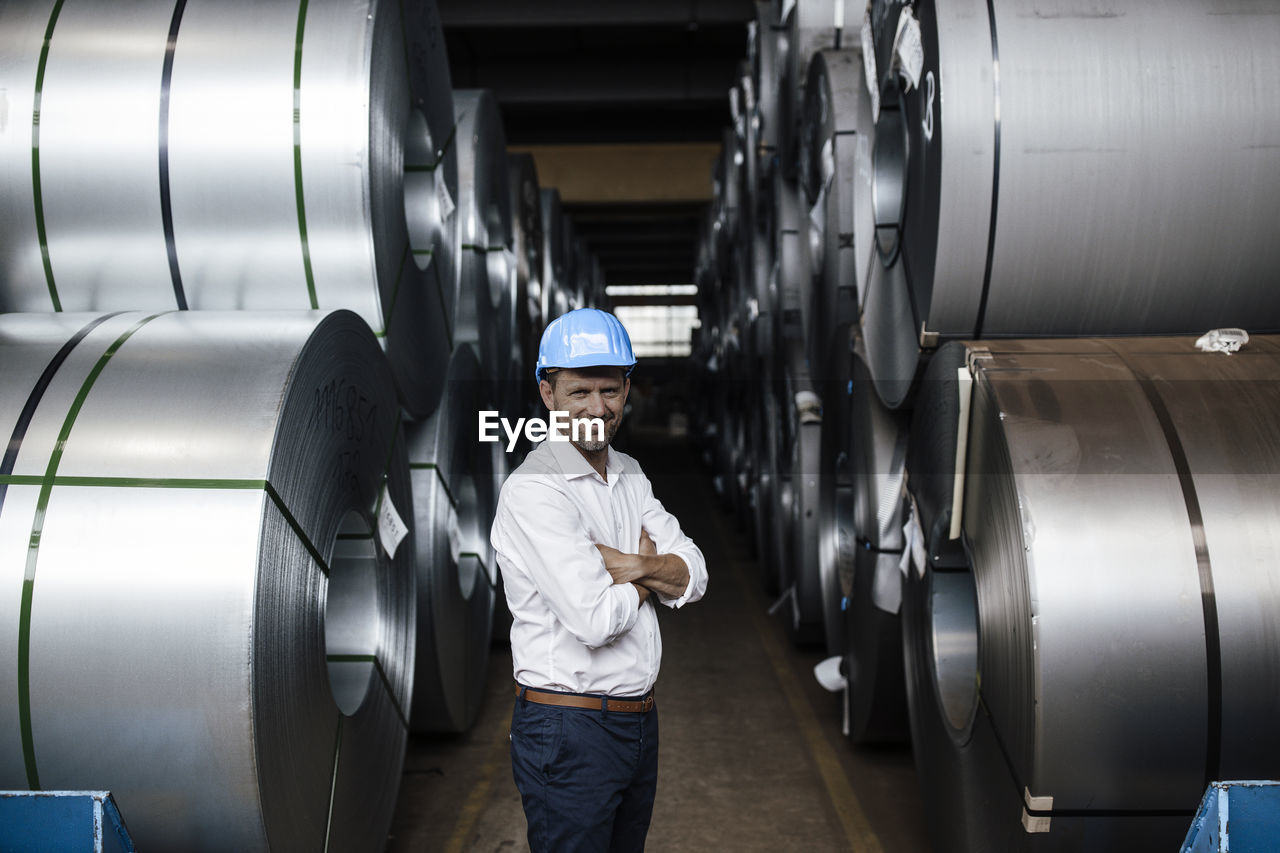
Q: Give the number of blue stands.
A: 2